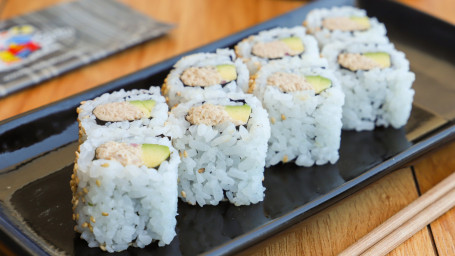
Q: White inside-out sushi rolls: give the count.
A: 8